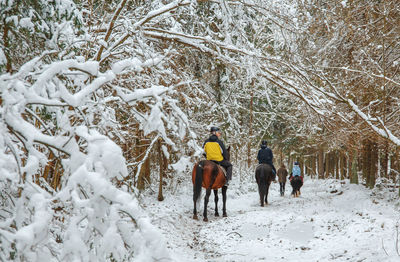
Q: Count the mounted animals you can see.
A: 3